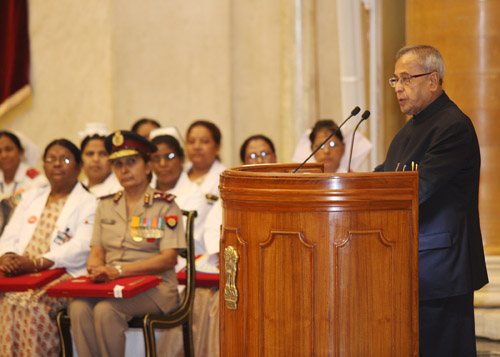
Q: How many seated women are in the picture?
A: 9